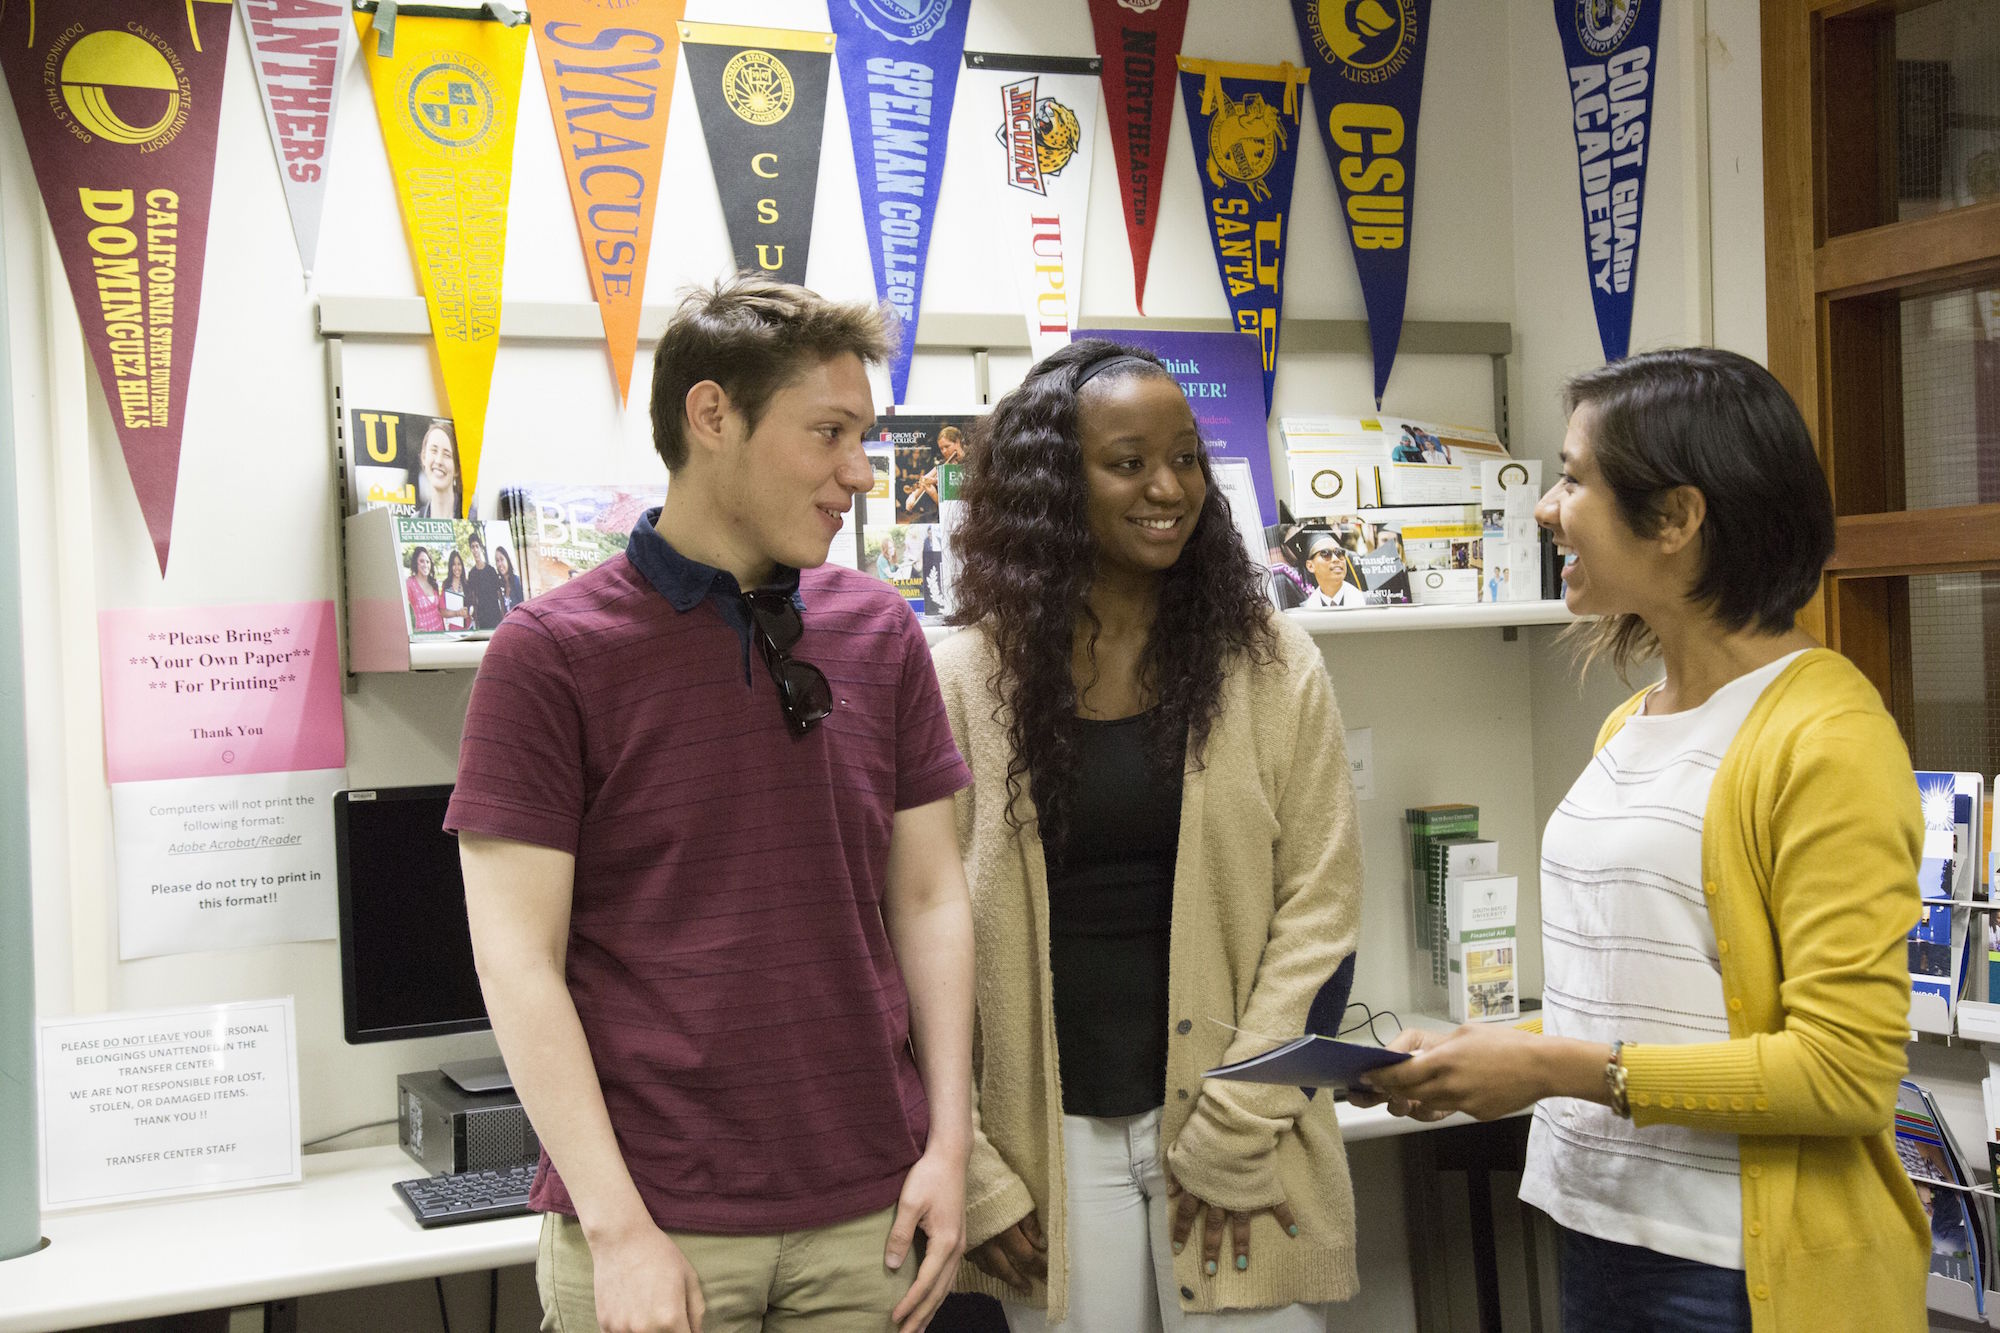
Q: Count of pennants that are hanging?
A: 11